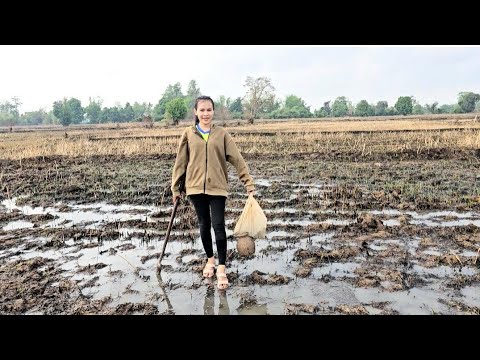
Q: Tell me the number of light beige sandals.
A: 2